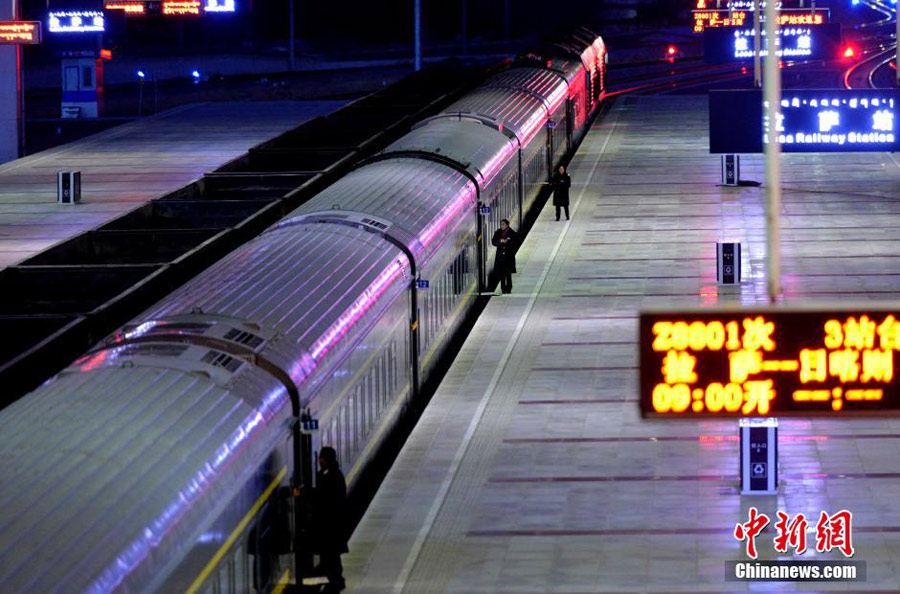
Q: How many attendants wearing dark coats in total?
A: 3